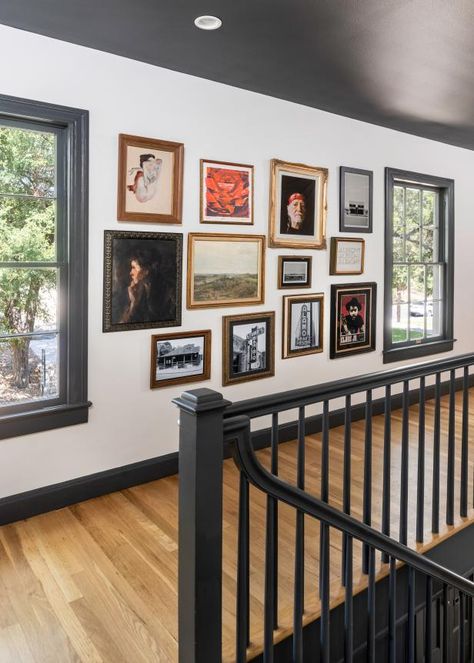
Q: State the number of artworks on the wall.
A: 12